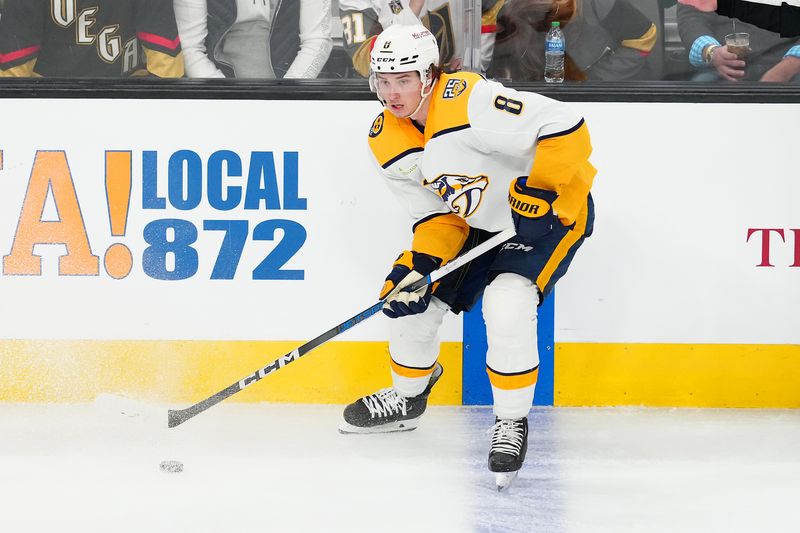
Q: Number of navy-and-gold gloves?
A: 2